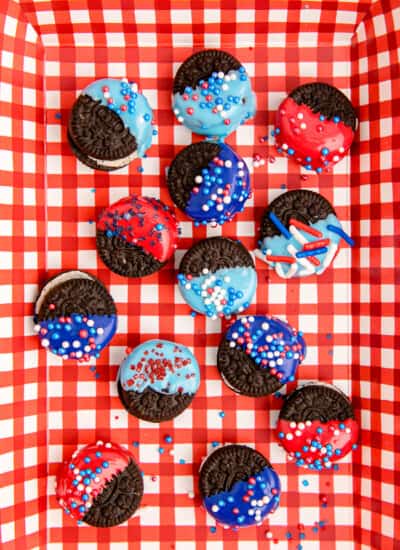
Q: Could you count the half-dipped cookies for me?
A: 13